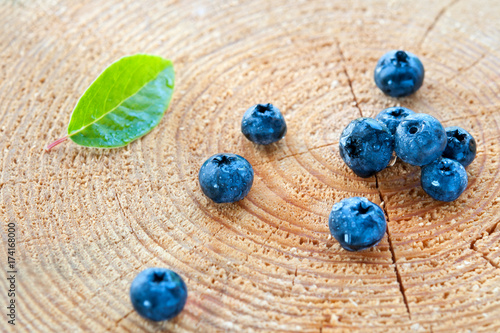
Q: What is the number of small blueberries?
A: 10